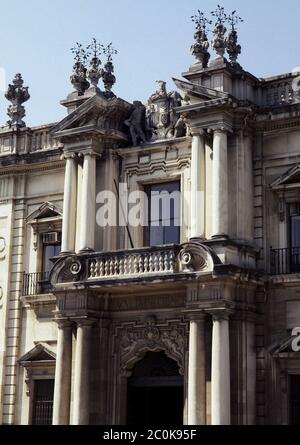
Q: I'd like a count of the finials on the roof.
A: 7